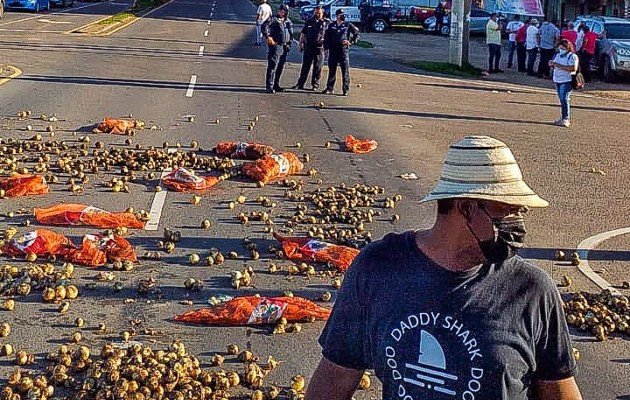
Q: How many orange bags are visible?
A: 11